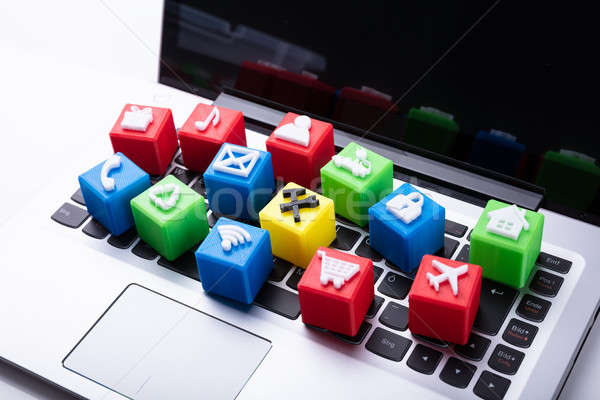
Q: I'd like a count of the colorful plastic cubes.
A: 13